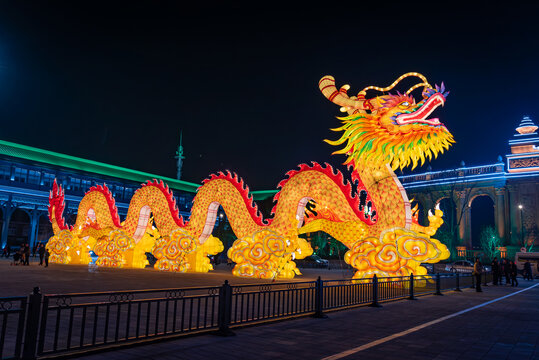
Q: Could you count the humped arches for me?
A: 4